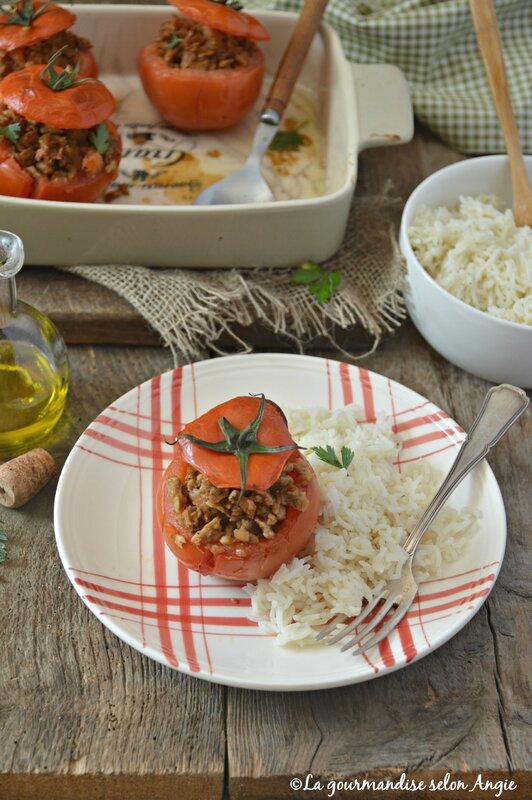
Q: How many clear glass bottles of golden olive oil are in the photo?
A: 1